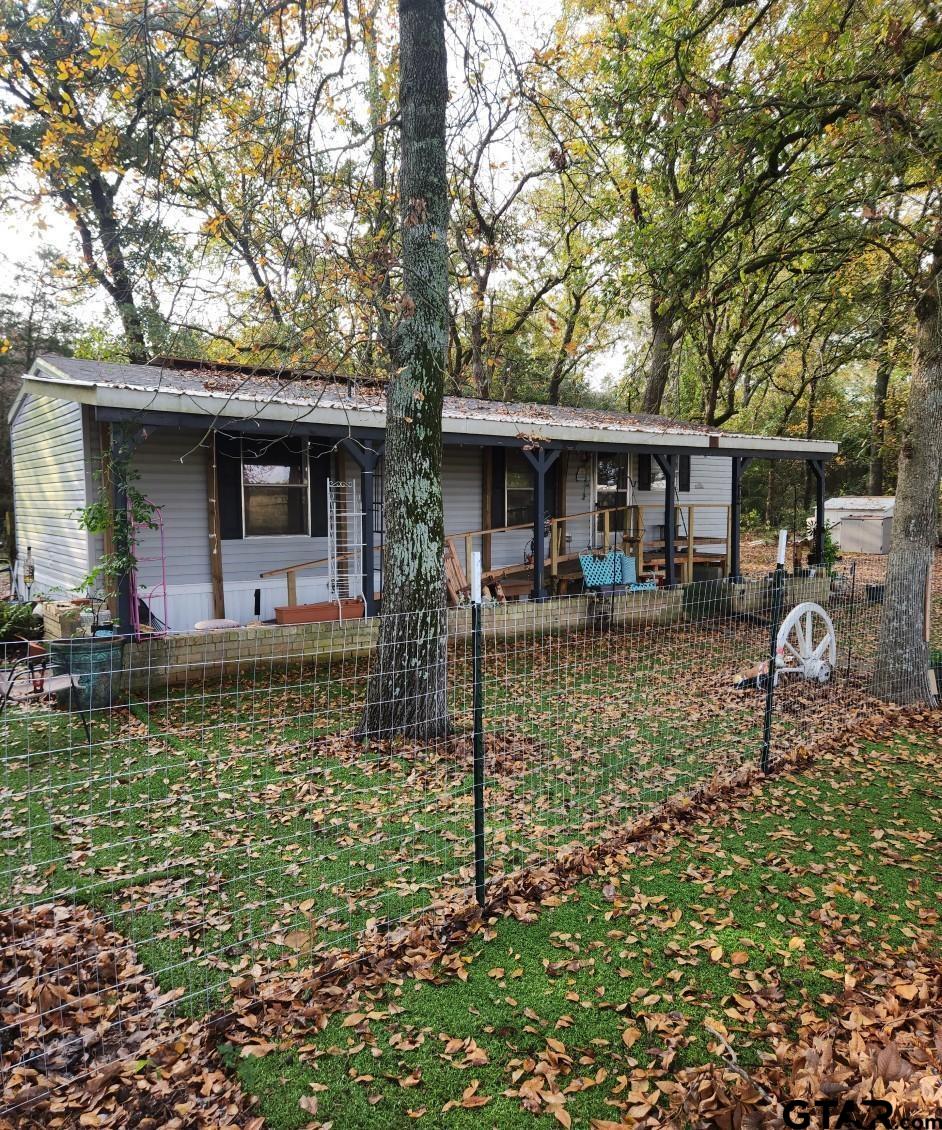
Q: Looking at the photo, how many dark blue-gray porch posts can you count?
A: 6